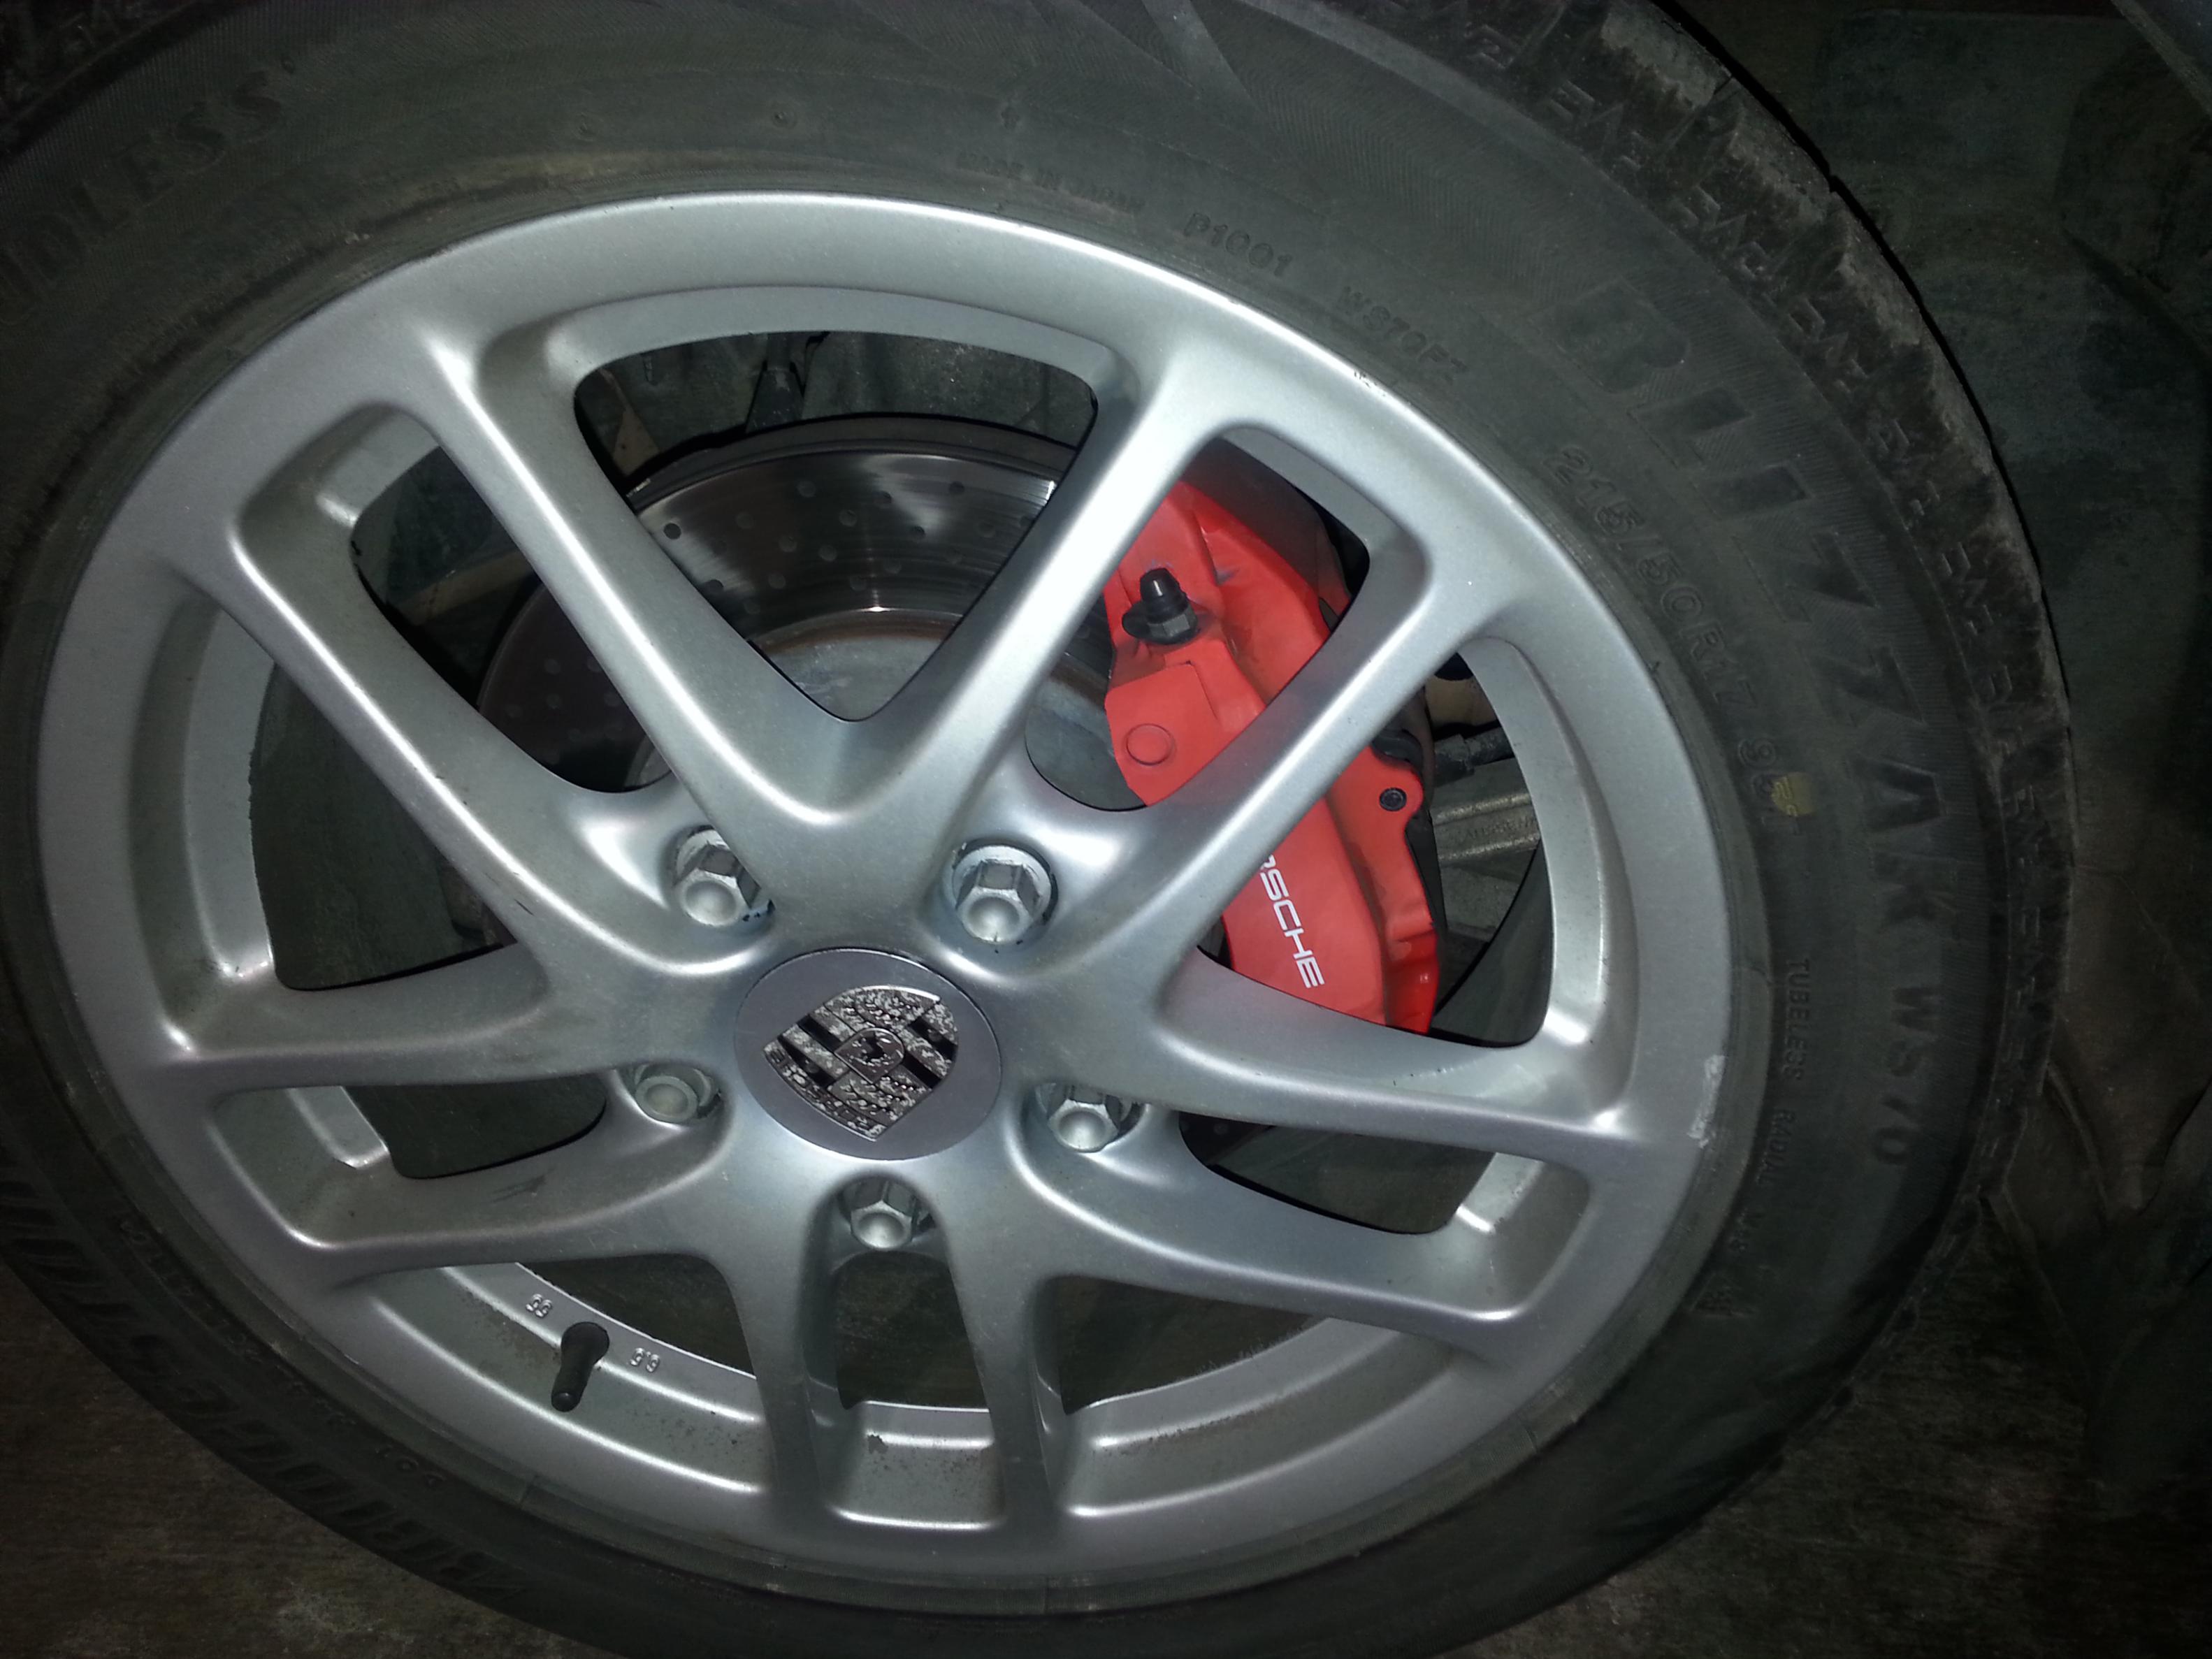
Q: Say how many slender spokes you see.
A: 10